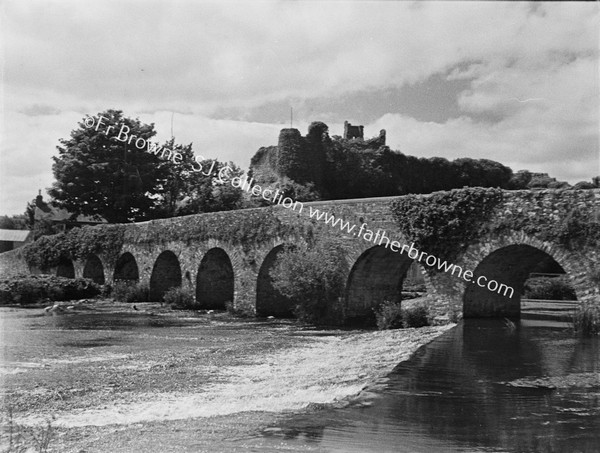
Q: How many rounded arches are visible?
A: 8